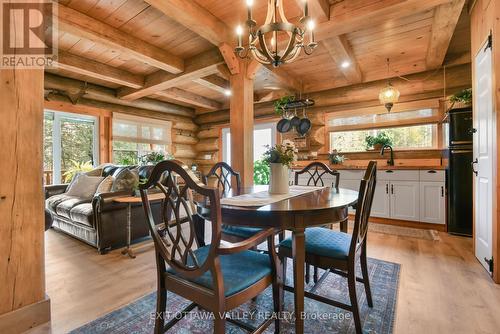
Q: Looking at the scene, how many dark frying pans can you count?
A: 3